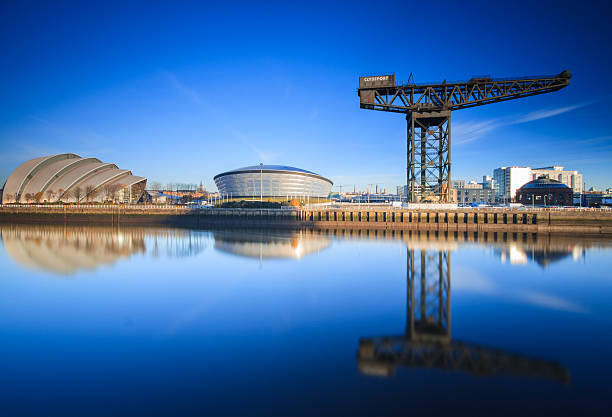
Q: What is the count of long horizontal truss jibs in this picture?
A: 1